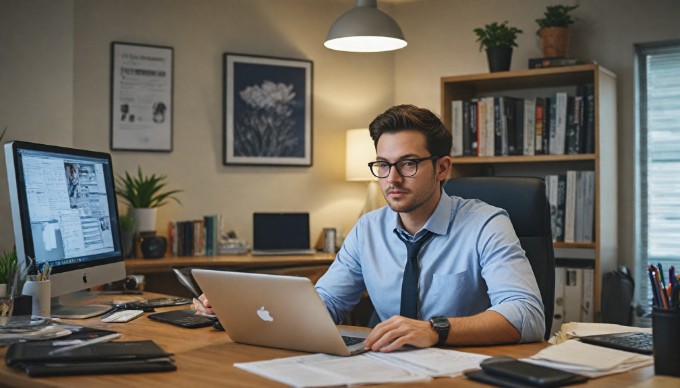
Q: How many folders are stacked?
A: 2